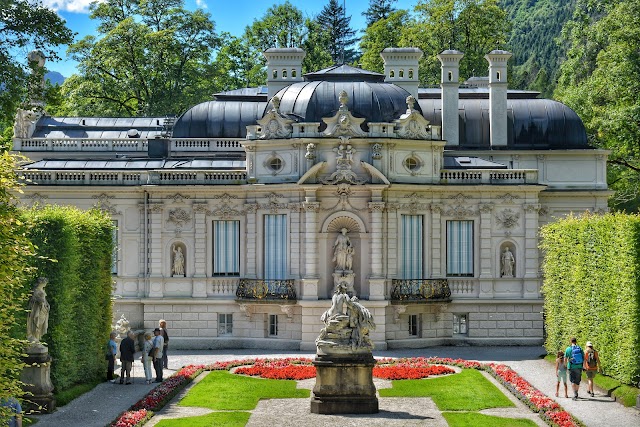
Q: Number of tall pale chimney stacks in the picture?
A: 4